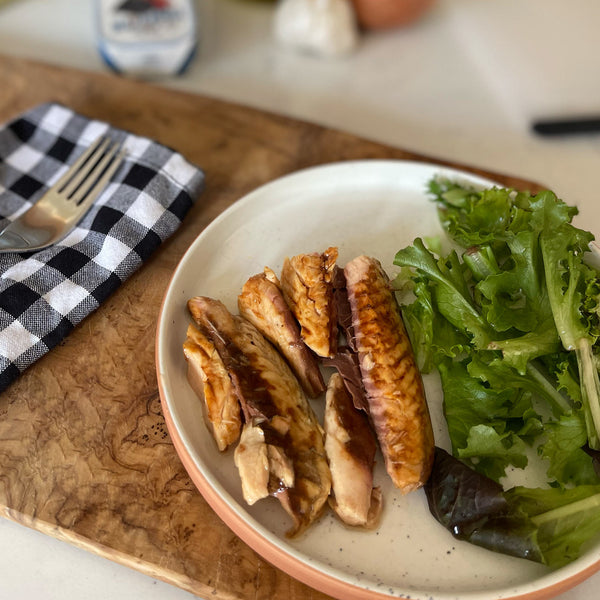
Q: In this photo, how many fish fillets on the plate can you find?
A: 6